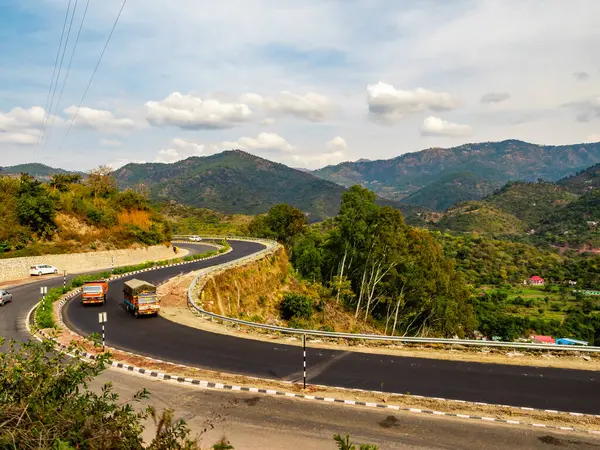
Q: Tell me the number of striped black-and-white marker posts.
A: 5